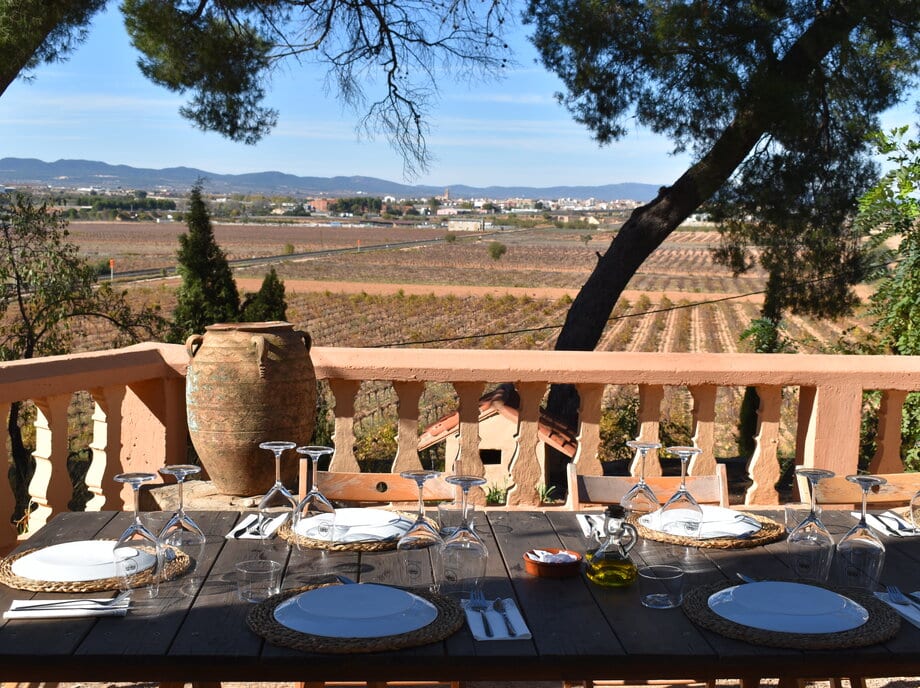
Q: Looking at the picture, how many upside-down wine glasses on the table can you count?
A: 10